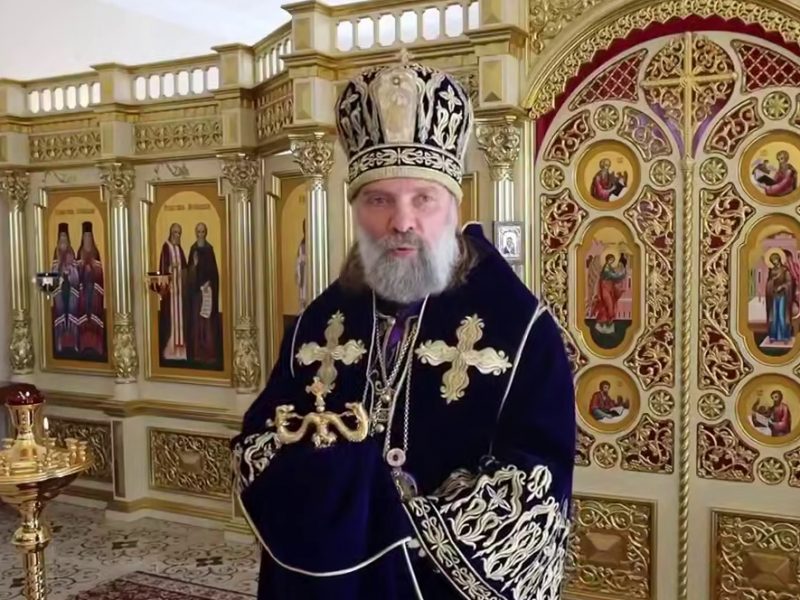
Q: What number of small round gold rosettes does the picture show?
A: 9